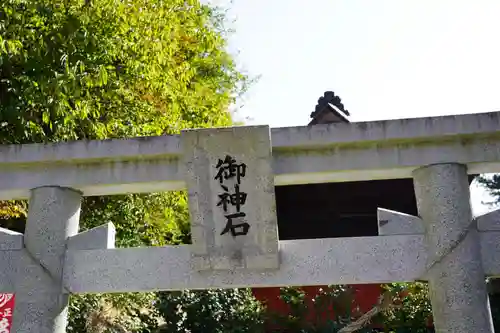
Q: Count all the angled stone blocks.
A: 4